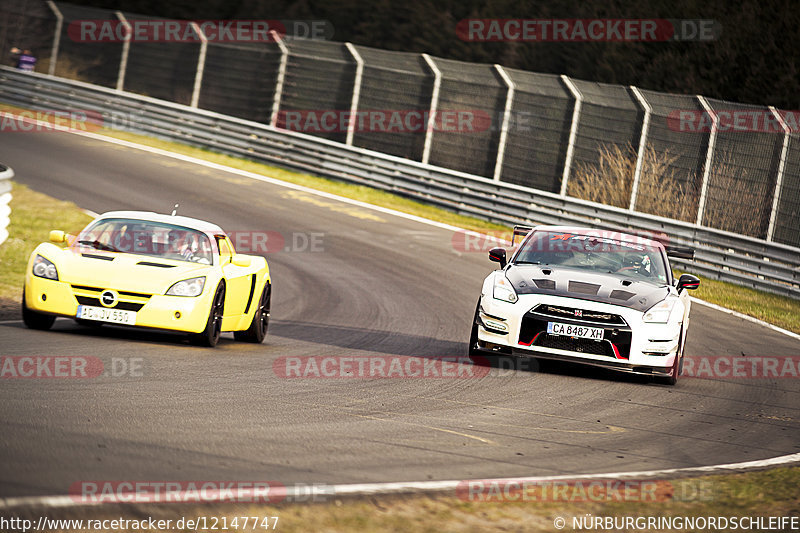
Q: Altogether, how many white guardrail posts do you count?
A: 11